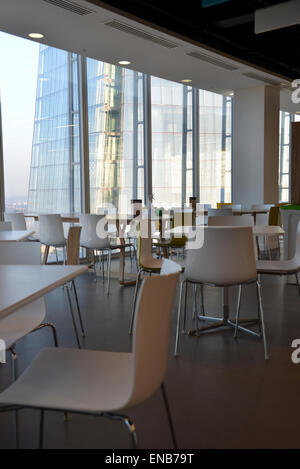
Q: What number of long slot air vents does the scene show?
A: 4